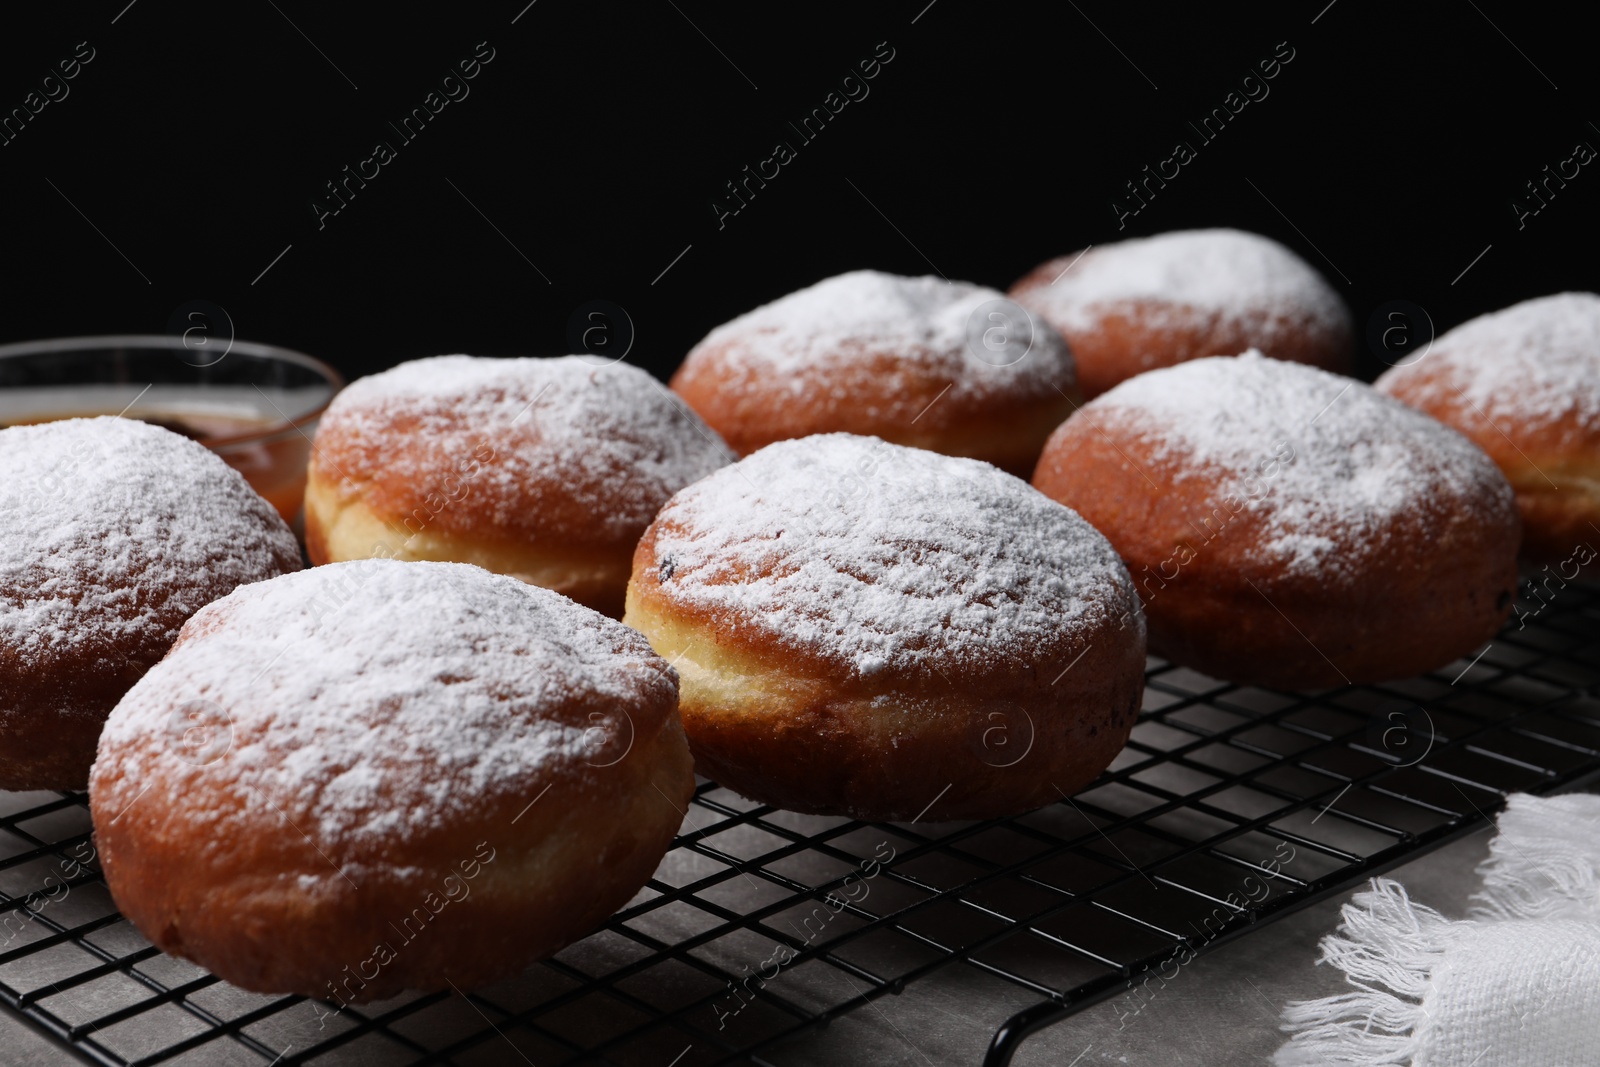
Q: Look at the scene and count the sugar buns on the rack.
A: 8